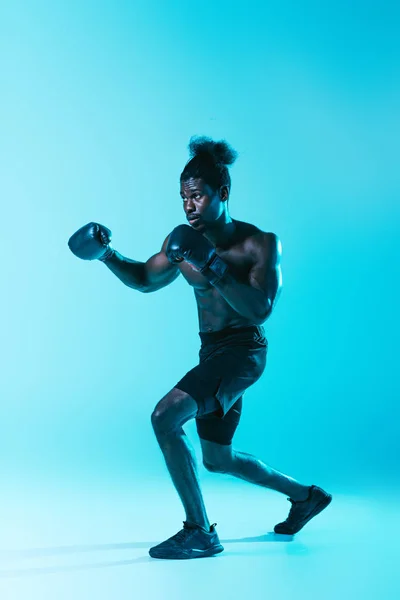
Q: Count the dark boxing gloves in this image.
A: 2